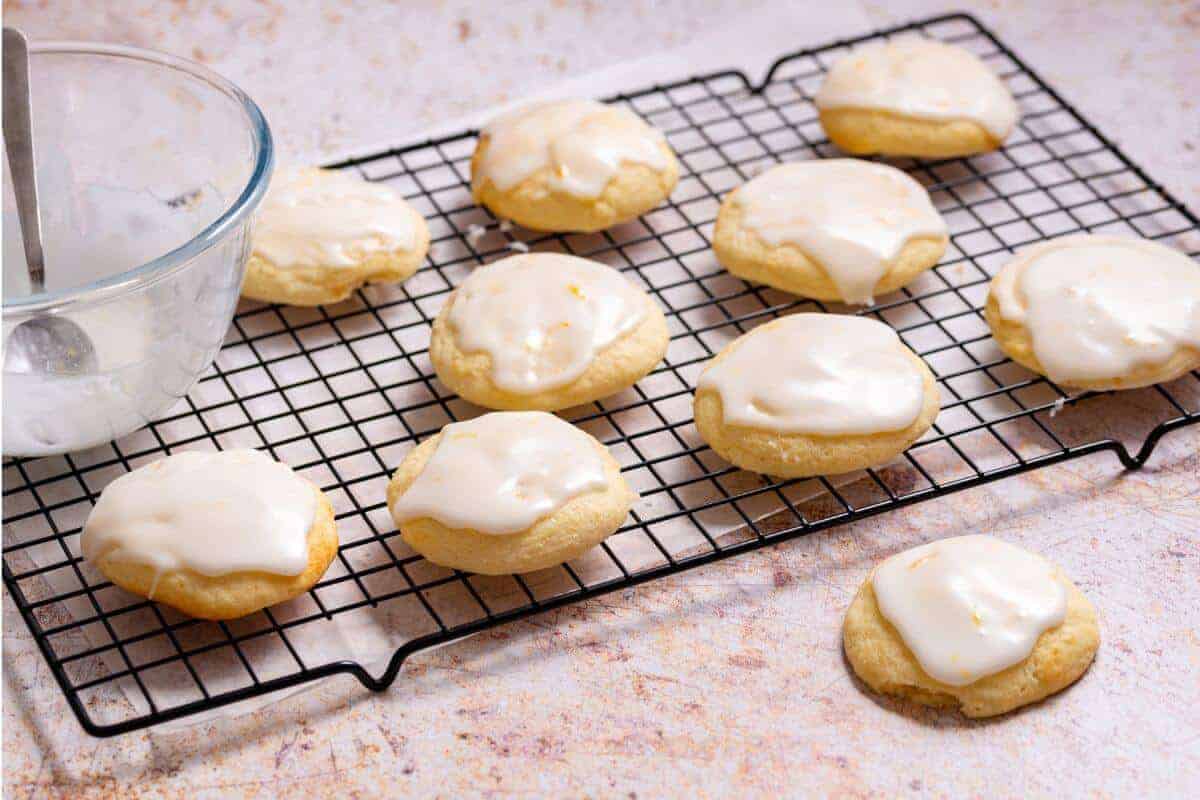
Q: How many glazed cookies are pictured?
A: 10